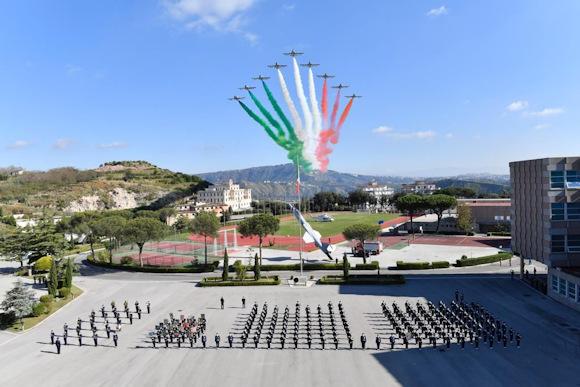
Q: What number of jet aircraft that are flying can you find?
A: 9